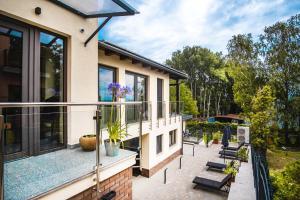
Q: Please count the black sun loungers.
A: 4